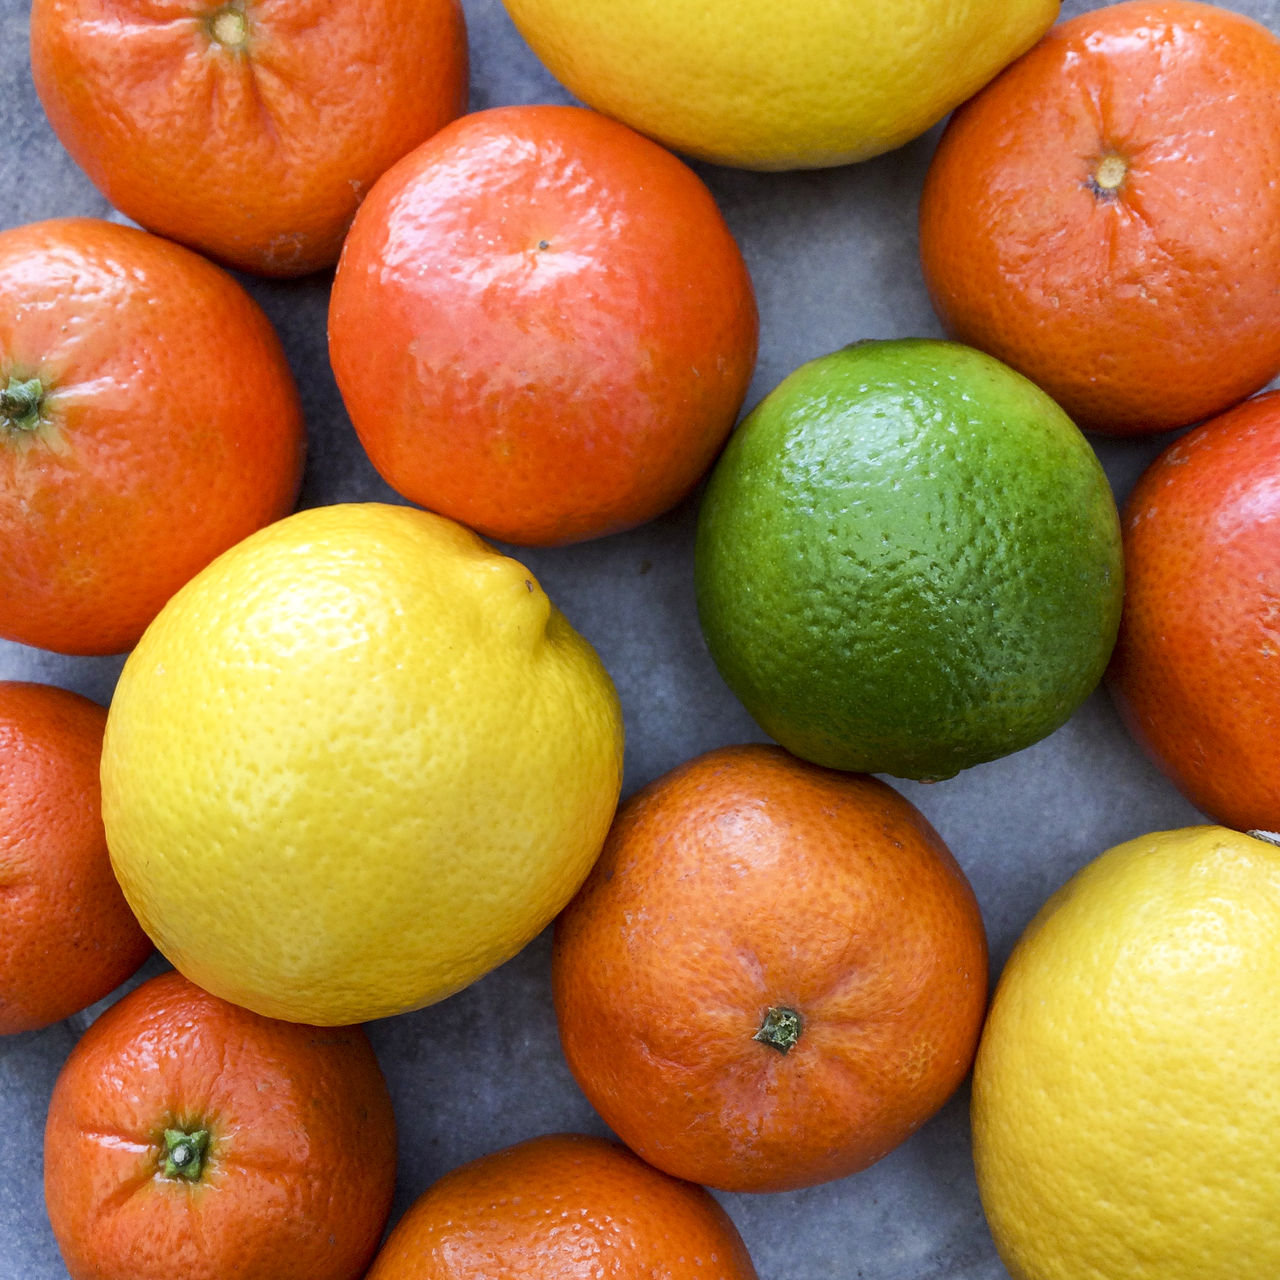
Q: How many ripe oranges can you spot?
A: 9